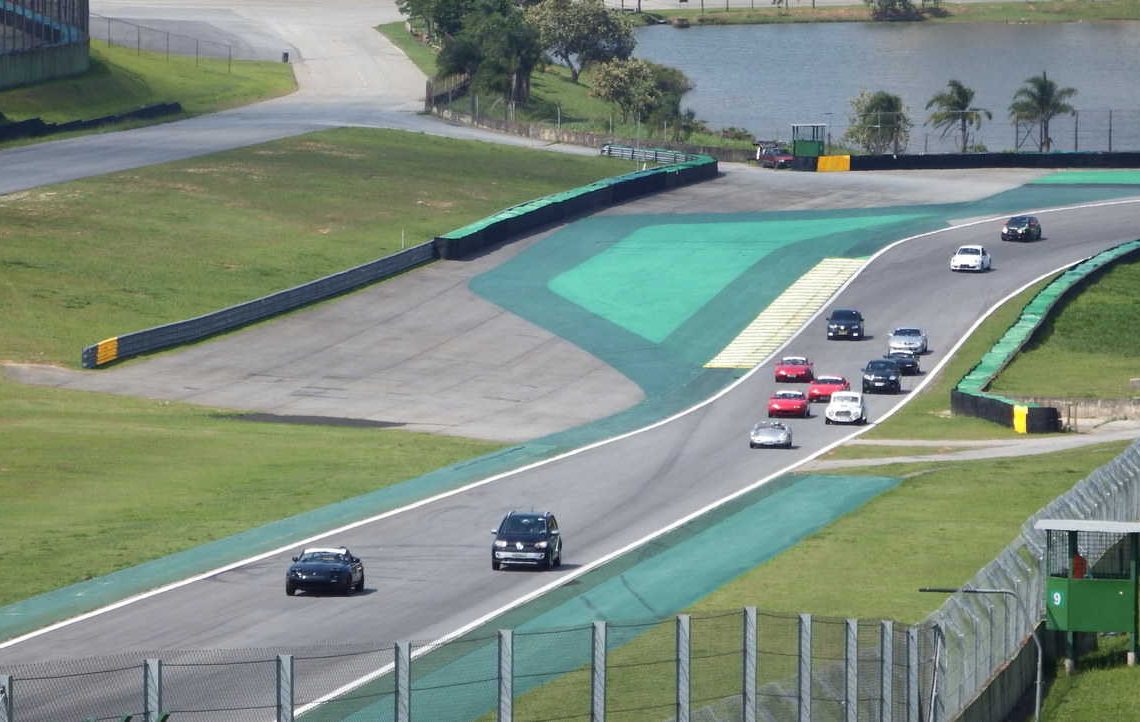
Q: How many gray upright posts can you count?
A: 12